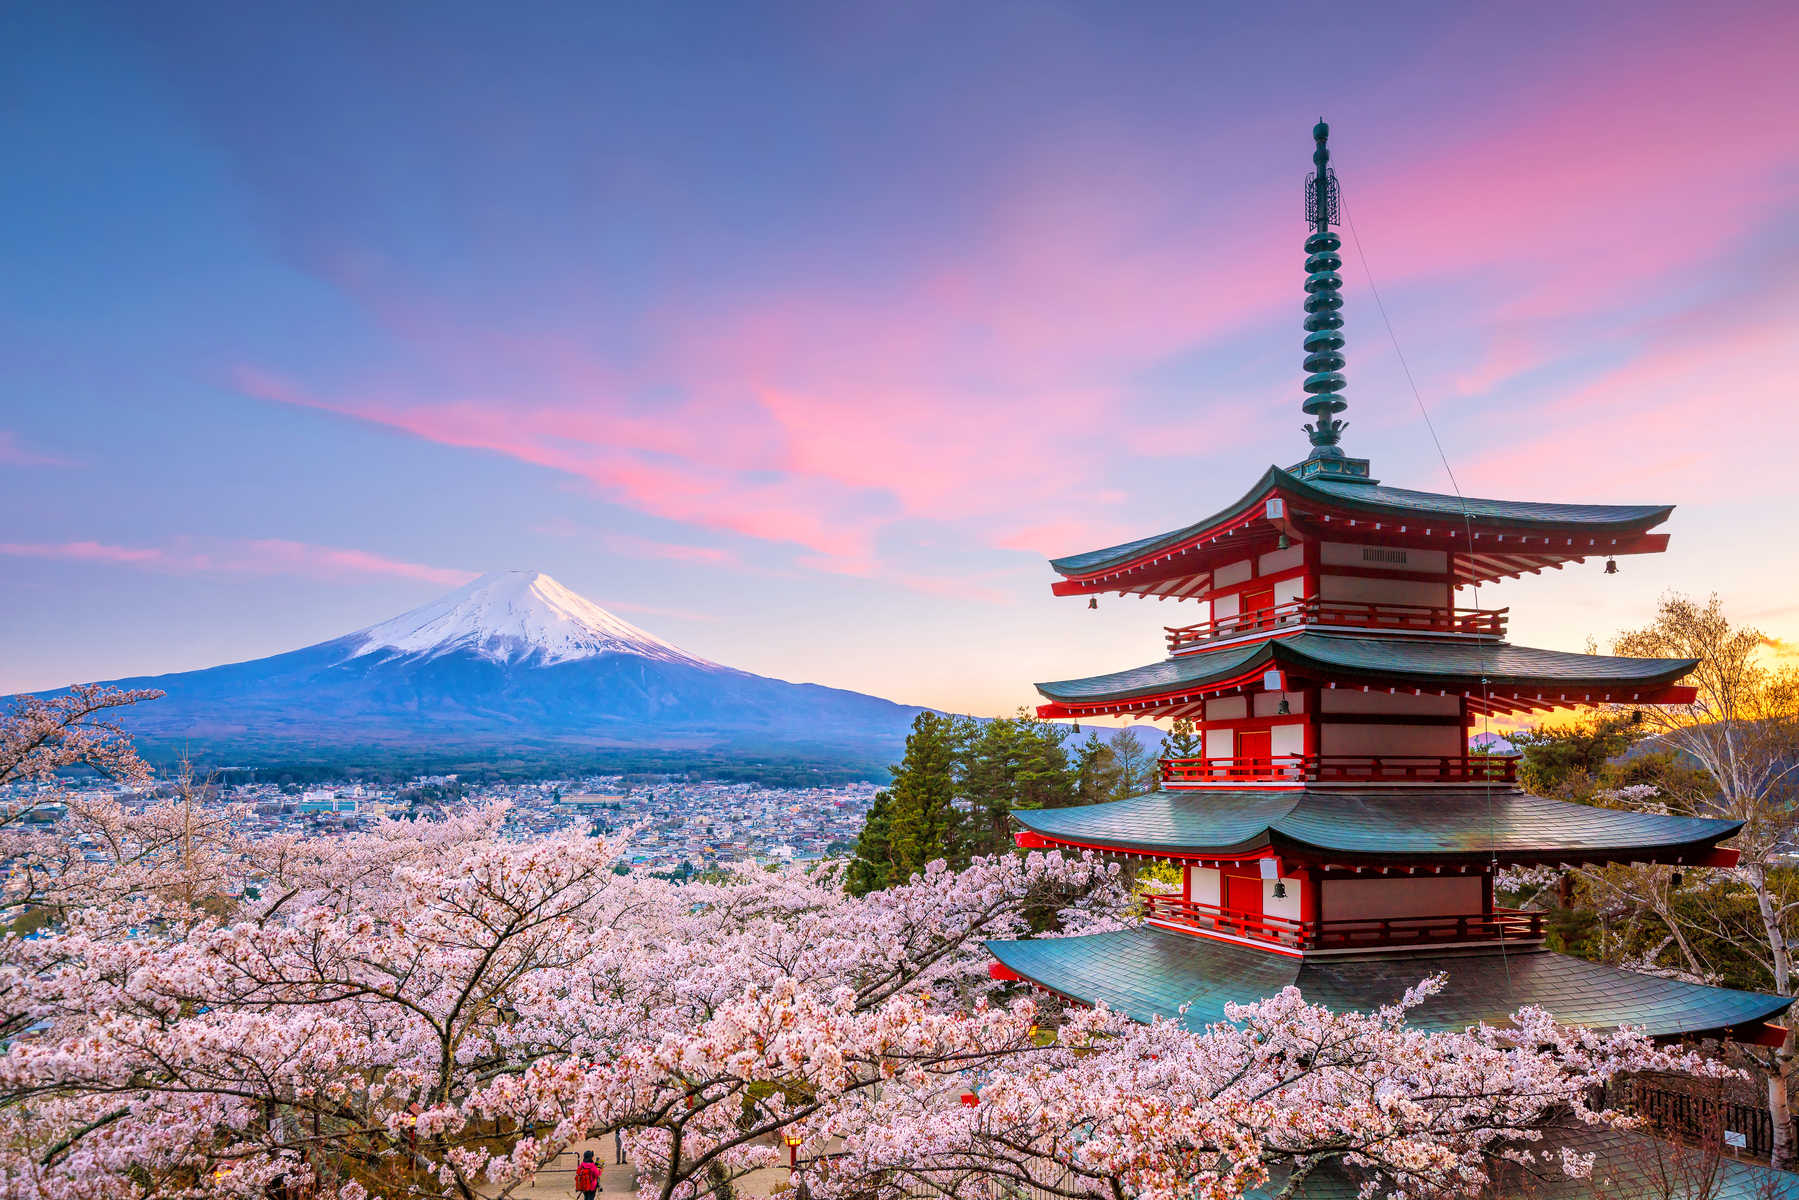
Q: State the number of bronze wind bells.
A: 8